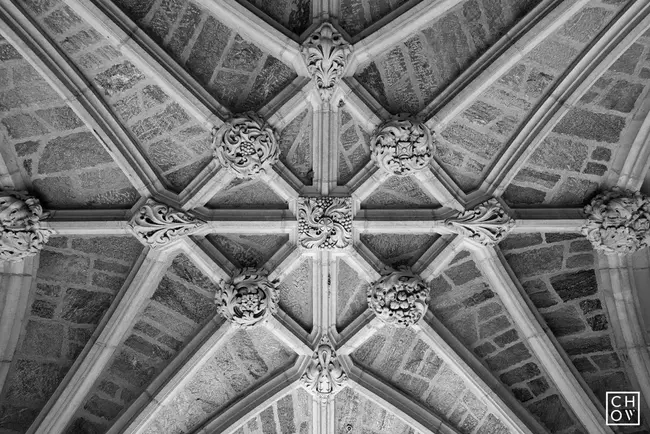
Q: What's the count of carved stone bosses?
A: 11